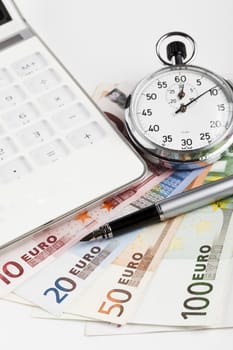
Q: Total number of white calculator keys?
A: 13